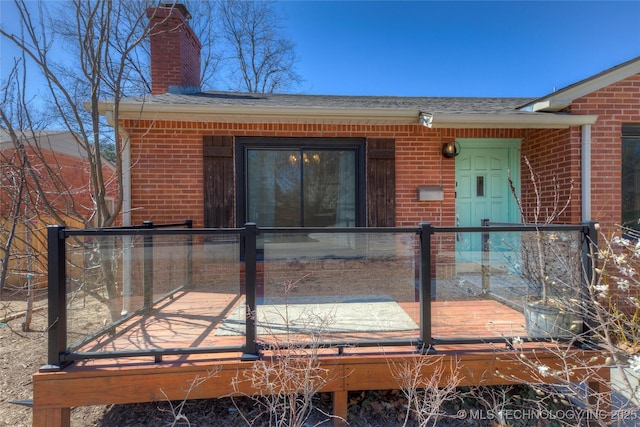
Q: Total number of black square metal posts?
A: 7